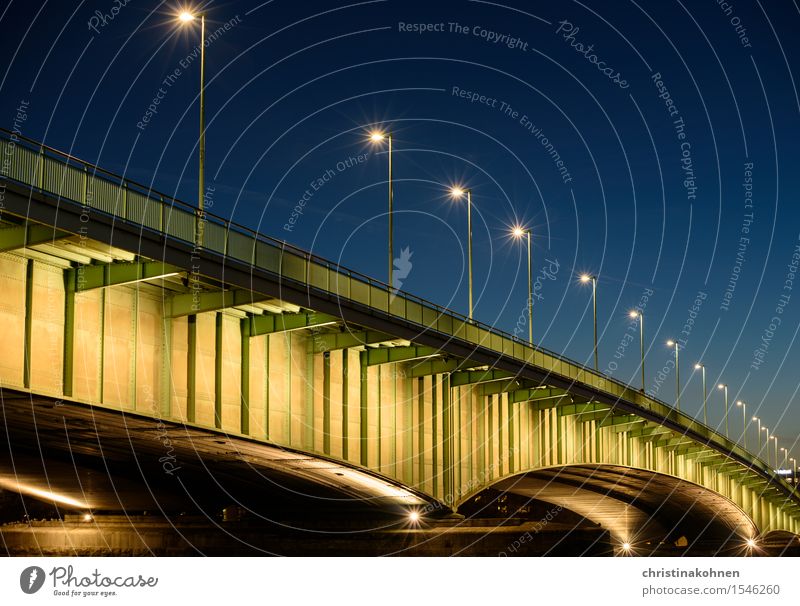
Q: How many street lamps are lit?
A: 15